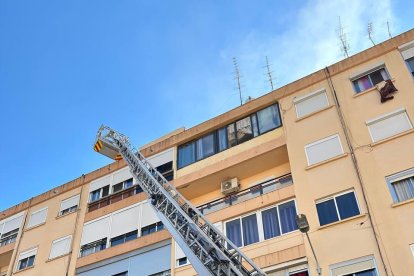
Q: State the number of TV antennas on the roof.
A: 5